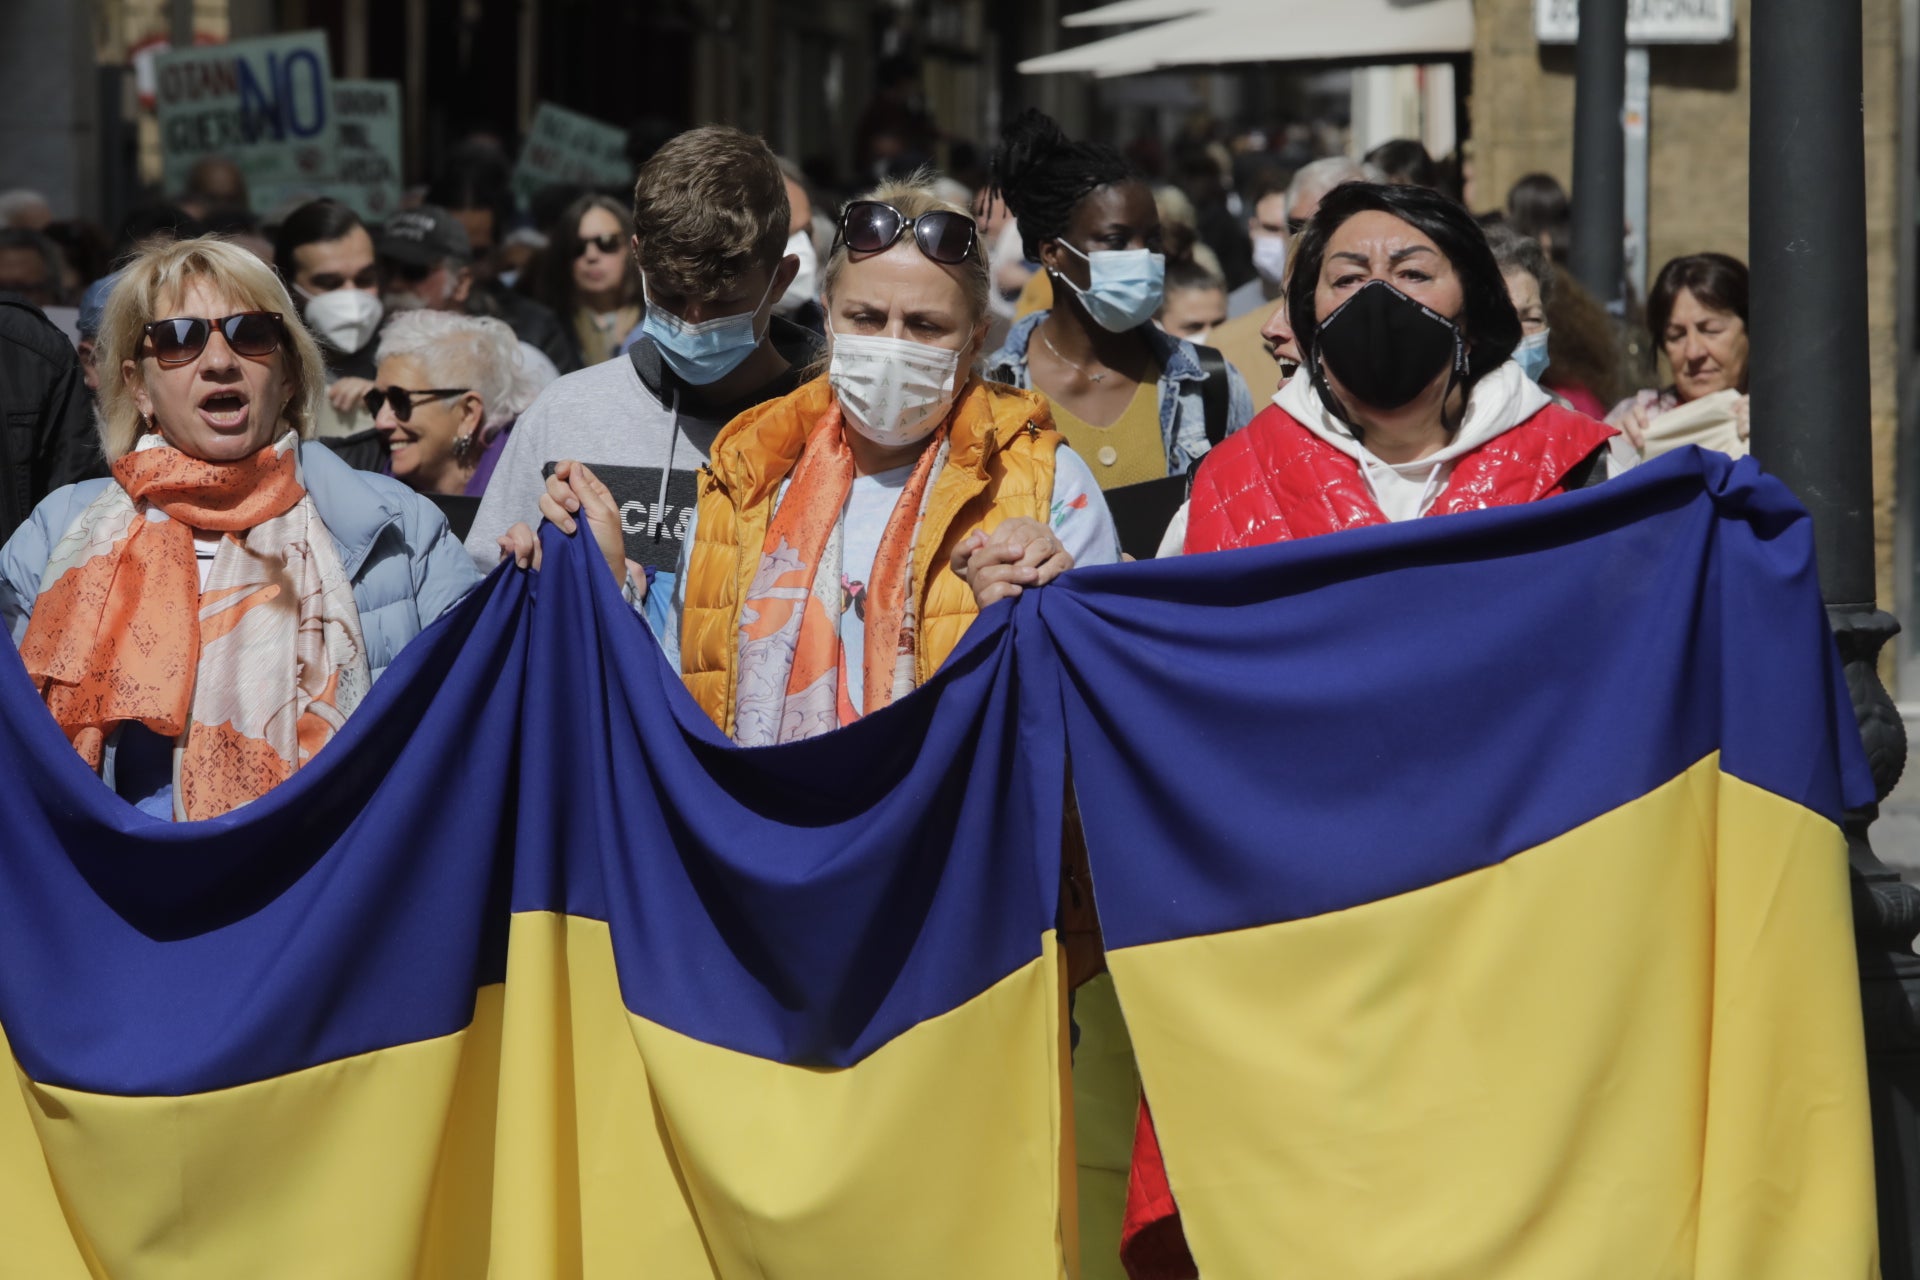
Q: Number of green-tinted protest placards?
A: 3